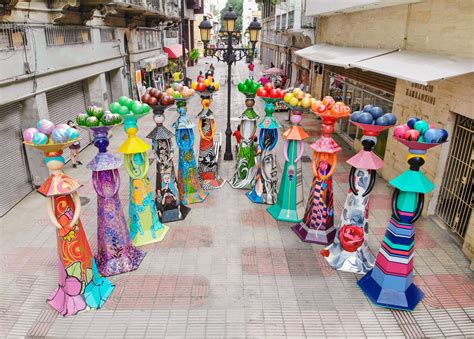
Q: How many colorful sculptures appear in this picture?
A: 12